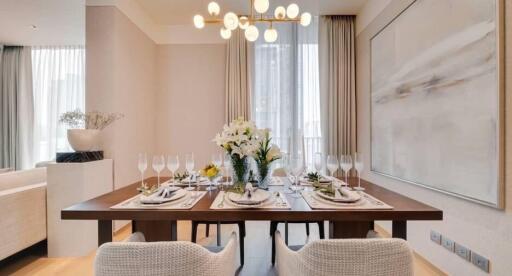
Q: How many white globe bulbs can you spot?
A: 11